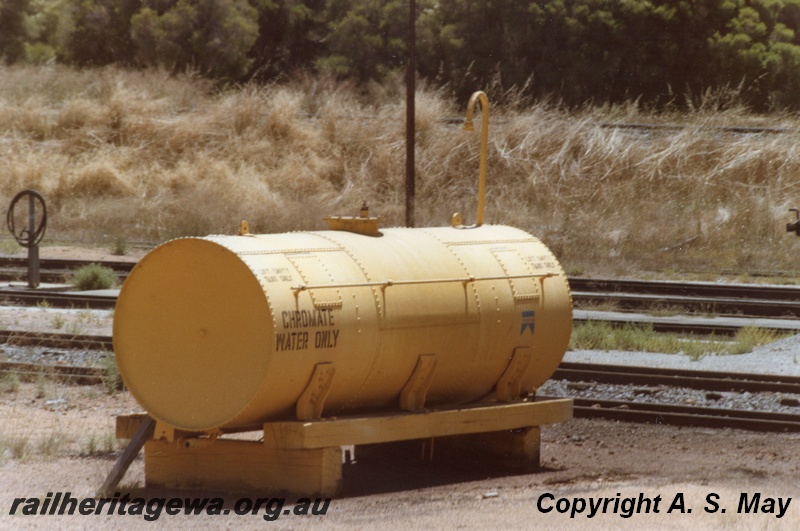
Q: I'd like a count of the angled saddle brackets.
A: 3